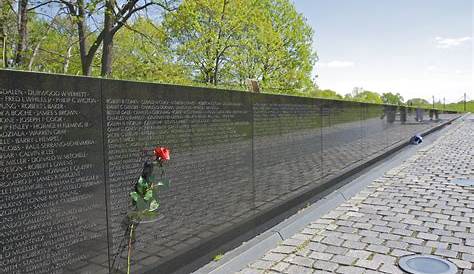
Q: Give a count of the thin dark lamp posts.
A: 3